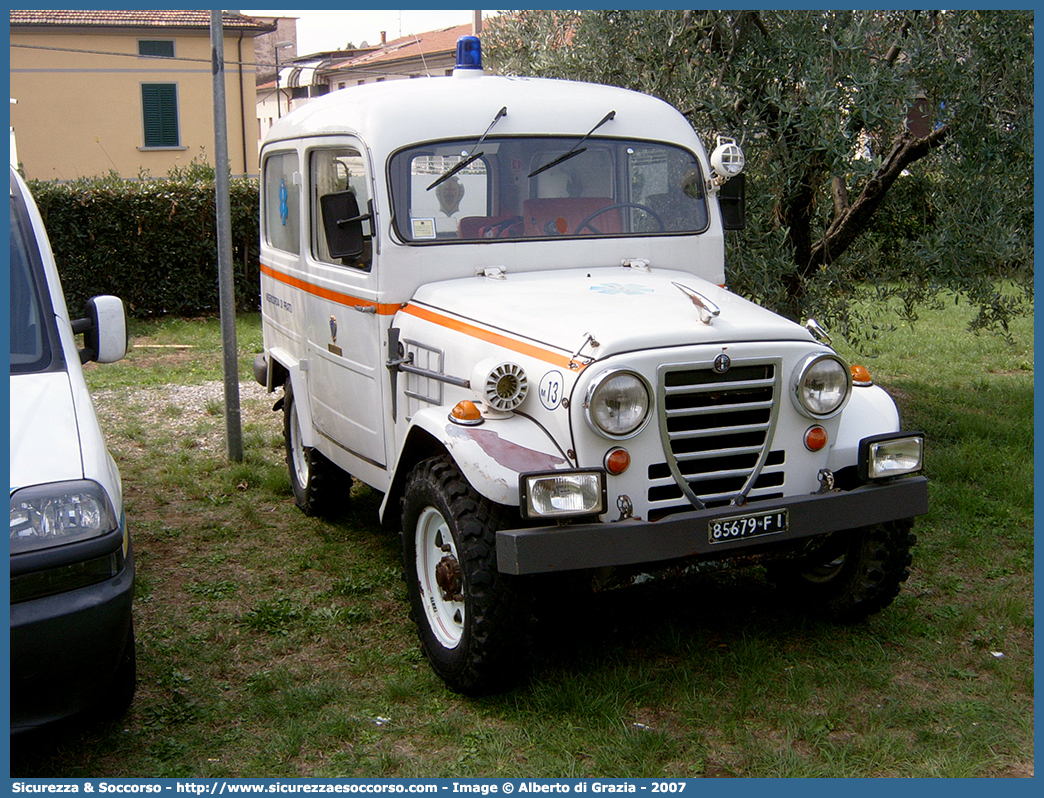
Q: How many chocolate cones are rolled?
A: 0